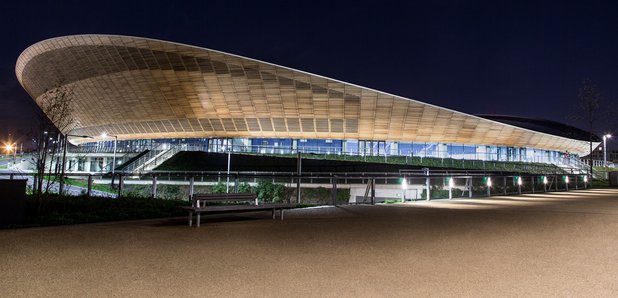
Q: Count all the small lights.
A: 7